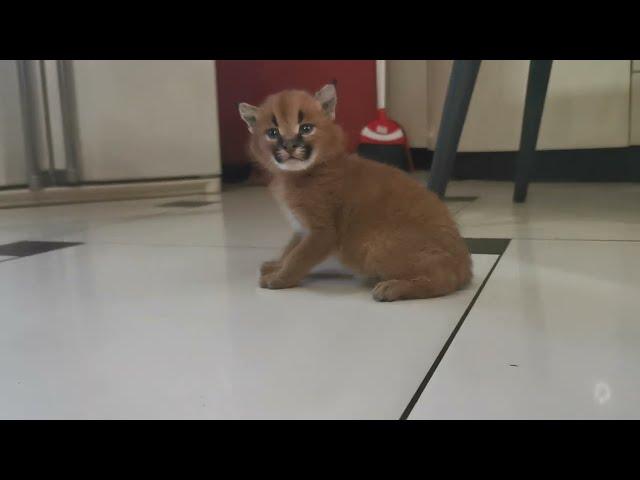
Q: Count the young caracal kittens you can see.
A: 1